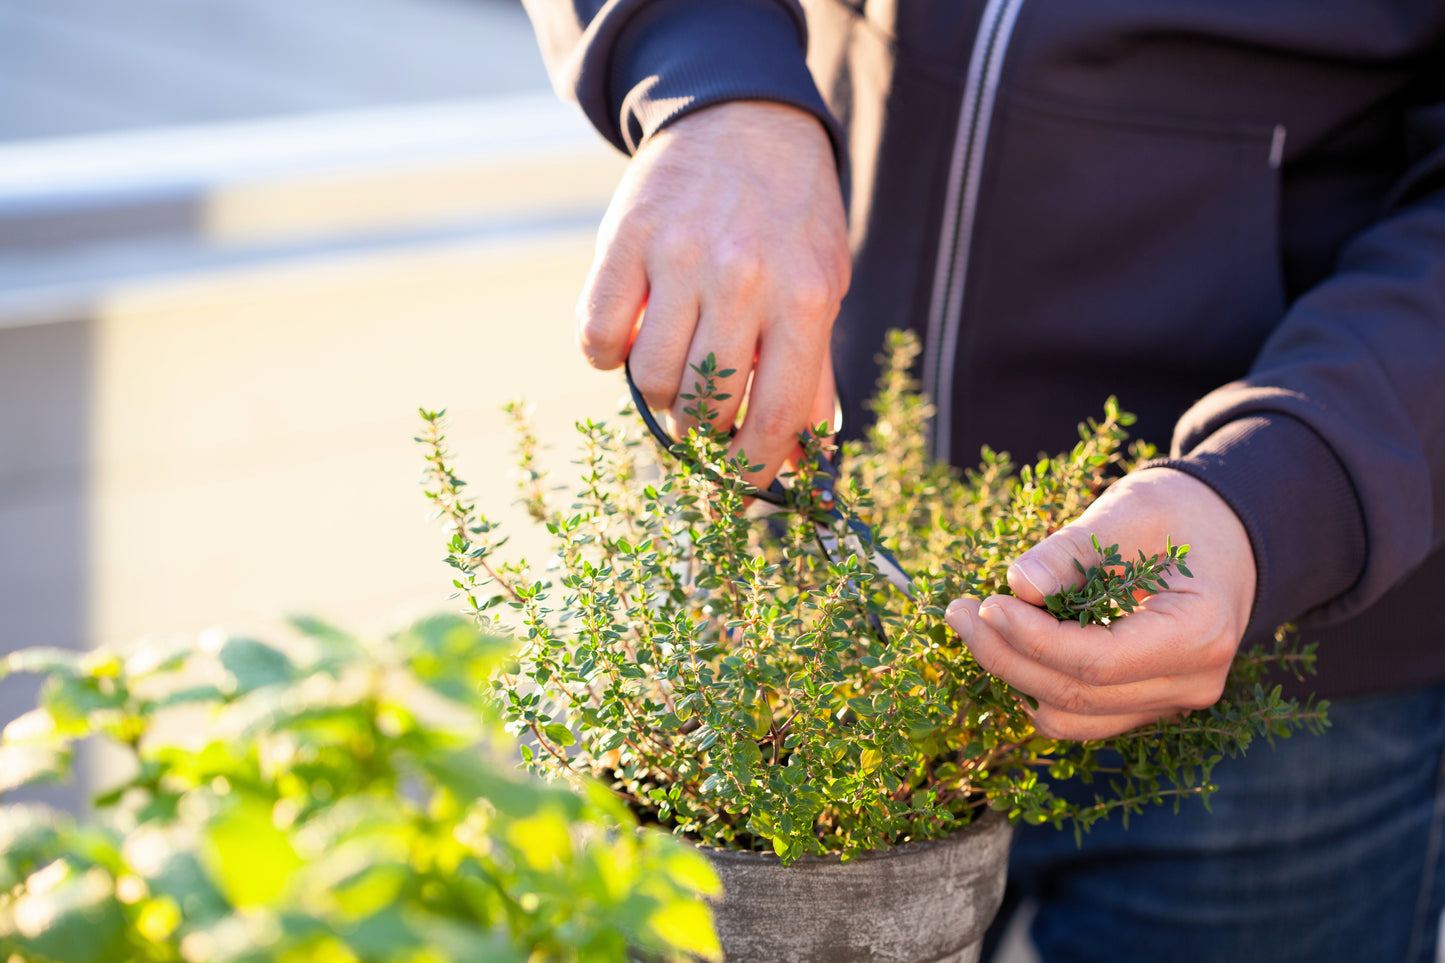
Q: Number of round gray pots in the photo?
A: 1